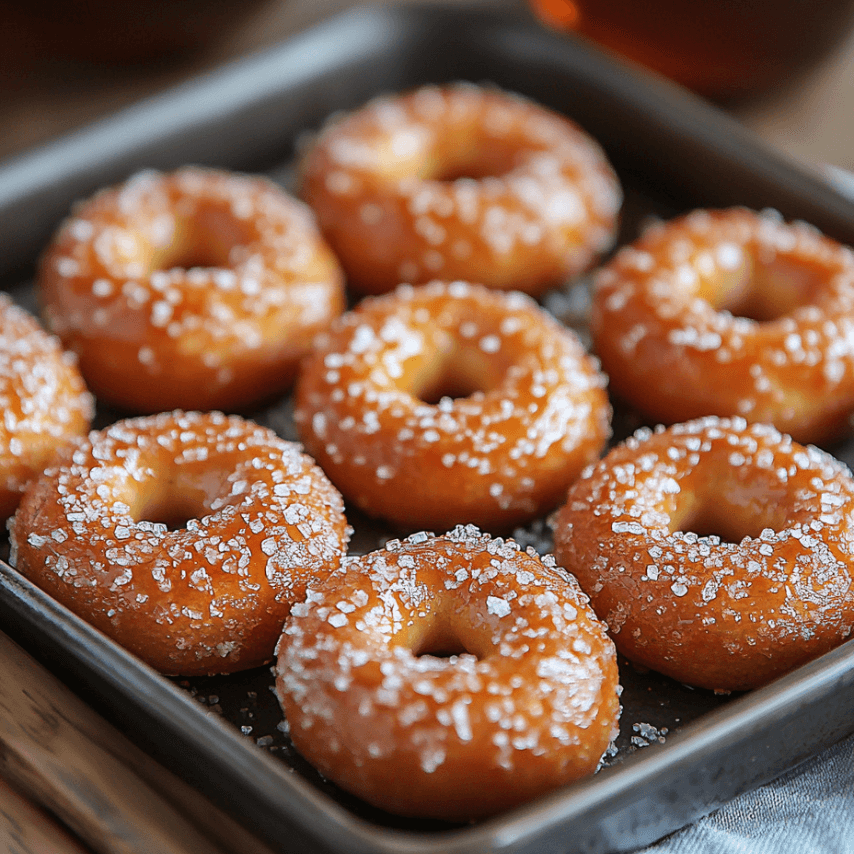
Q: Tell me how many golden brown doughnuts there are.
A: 8